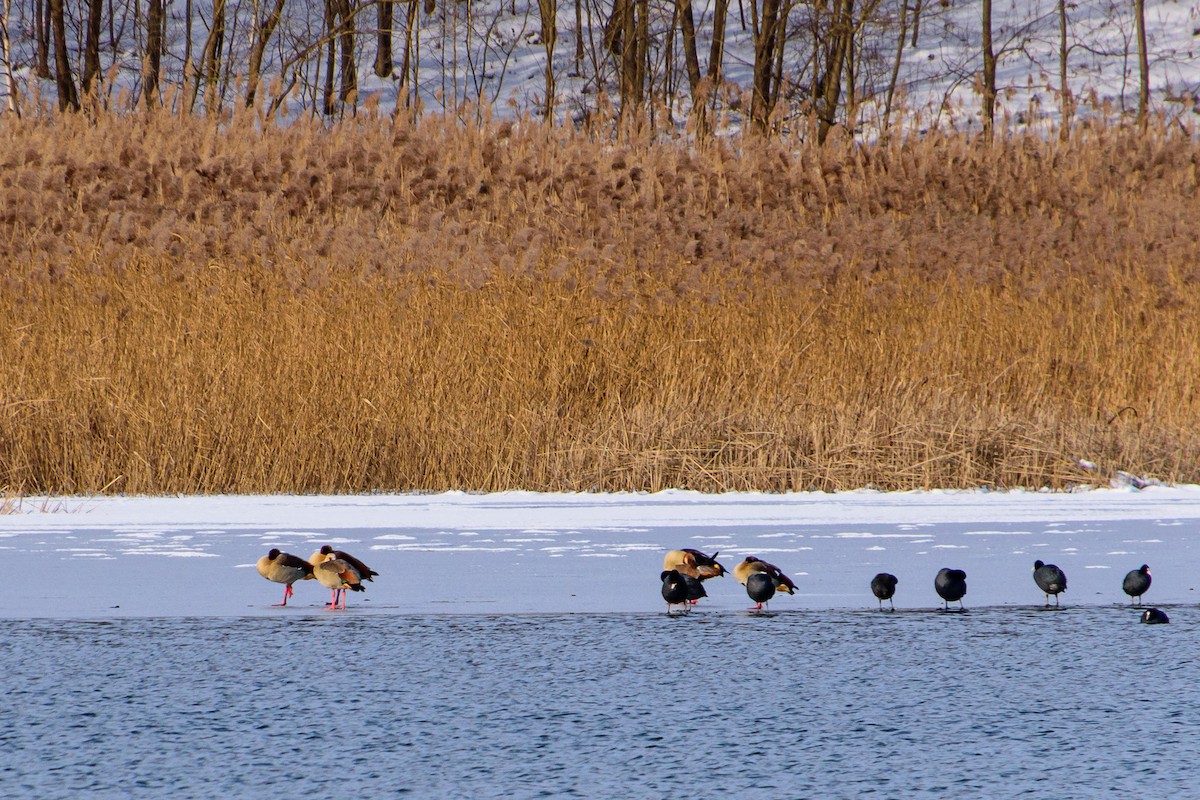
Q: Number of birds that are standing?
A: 12